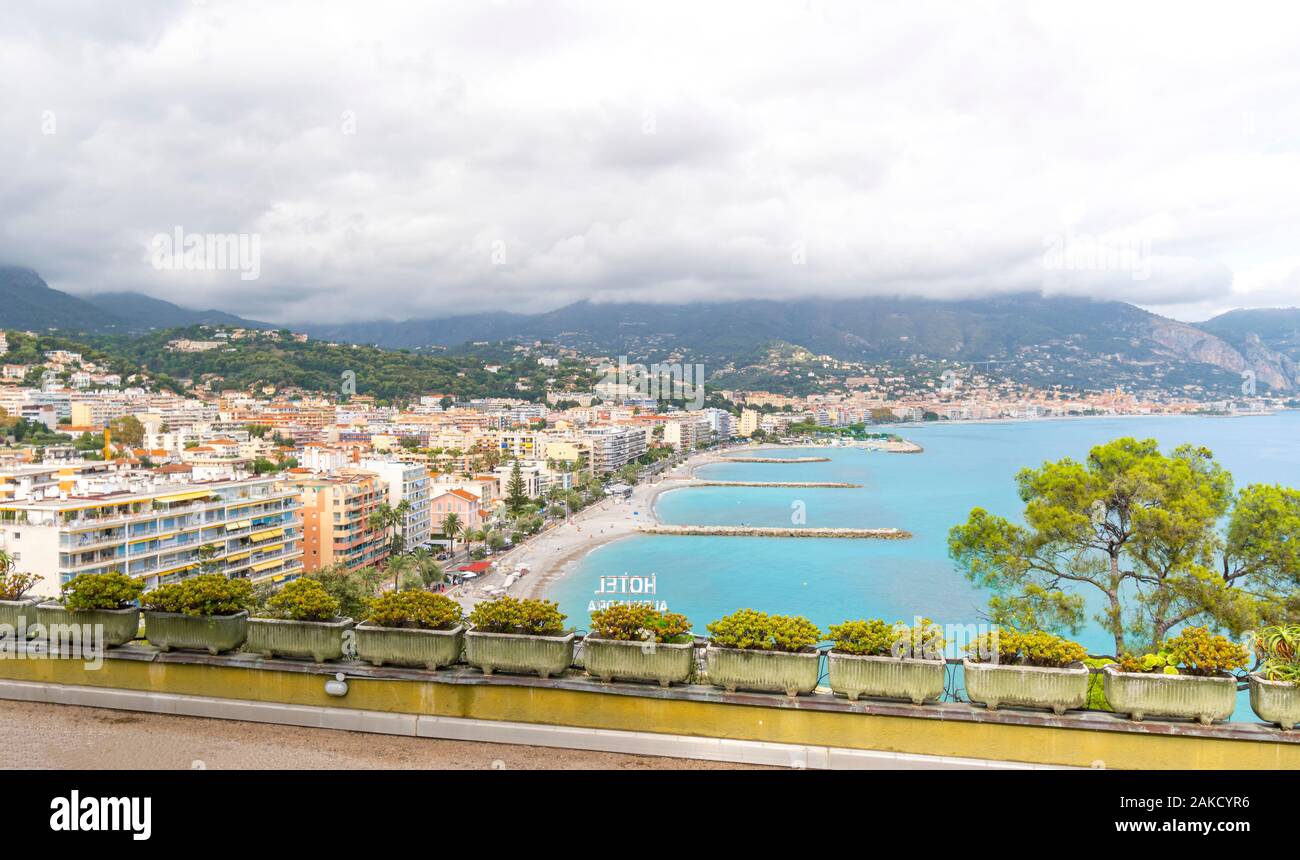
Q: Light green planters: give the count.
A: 12